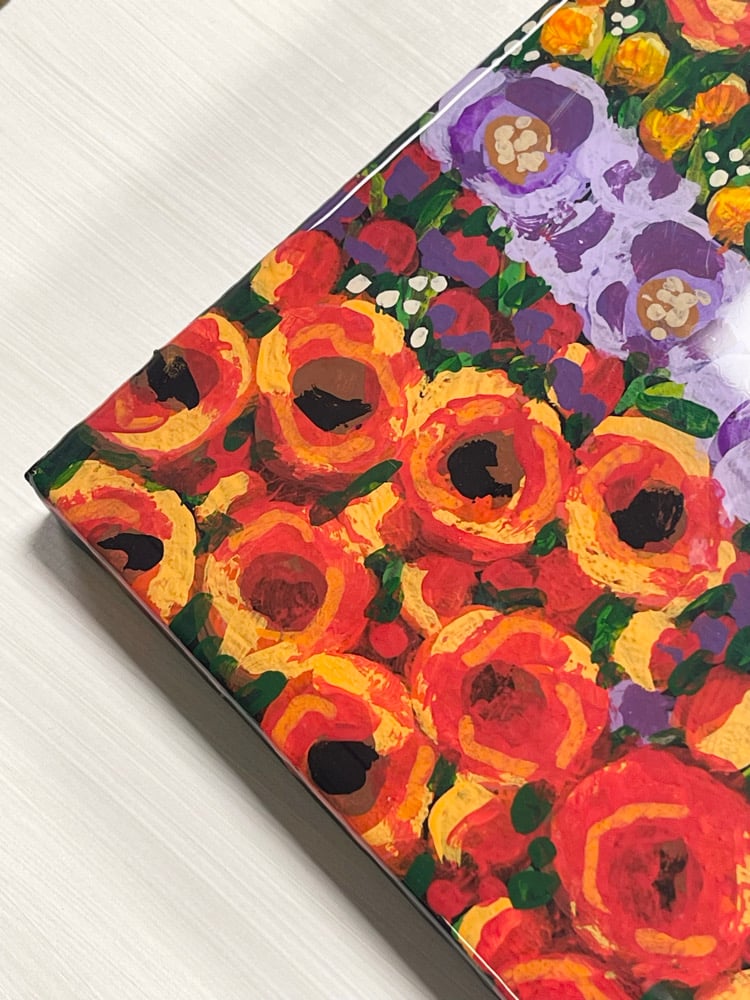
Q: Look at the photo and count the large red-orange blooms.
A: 9